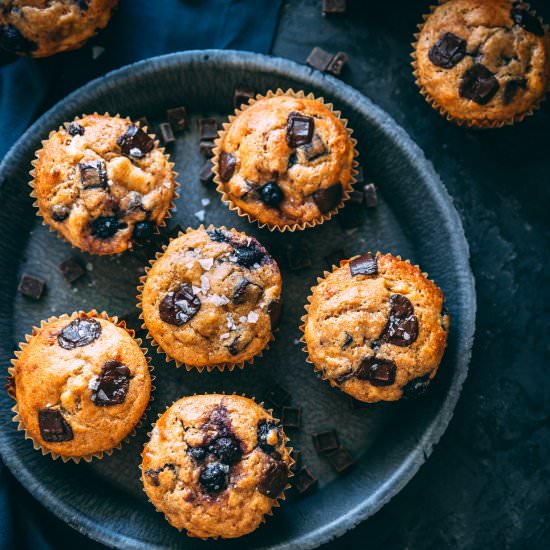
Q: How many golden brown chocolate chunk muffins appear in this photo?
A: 8